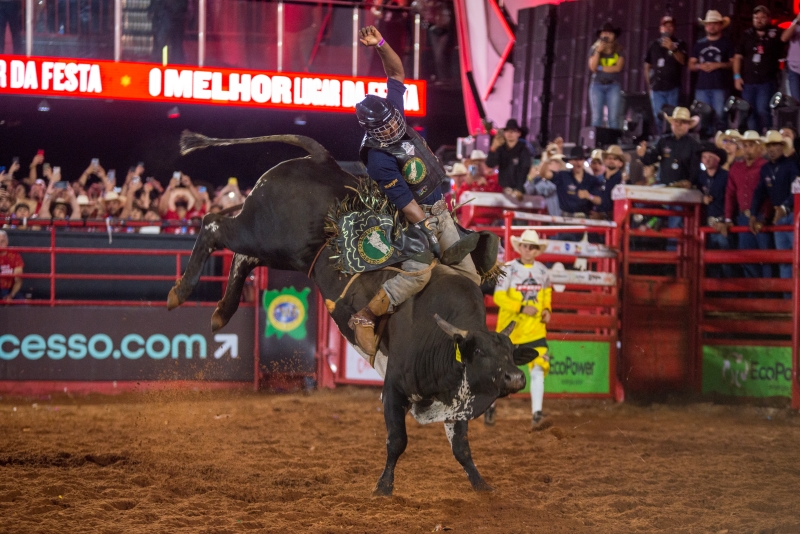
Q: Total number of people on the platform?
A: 5